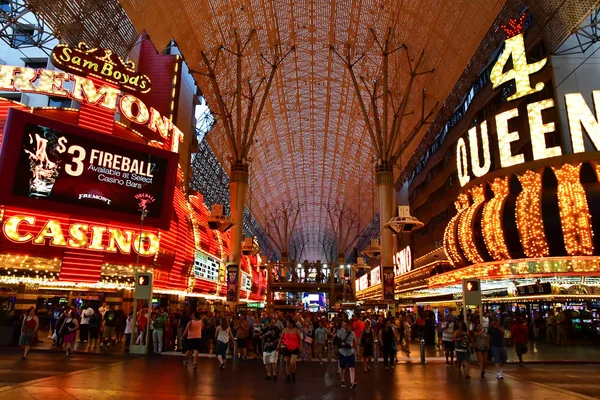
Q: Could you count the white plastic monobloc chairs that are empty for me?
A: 0